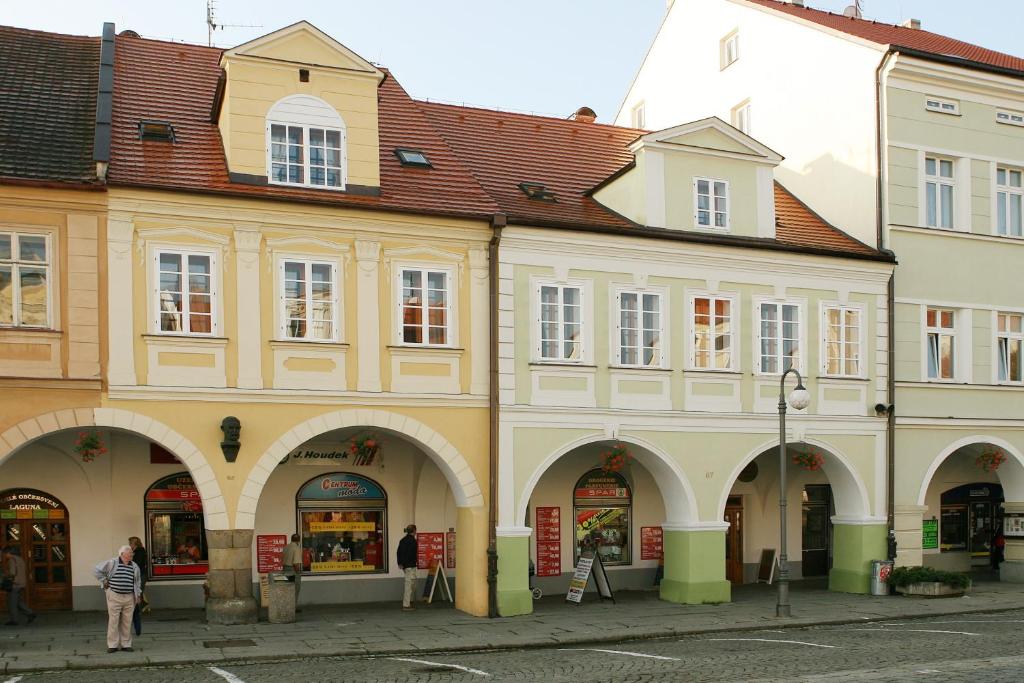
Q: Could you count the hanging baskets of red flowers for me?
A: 5